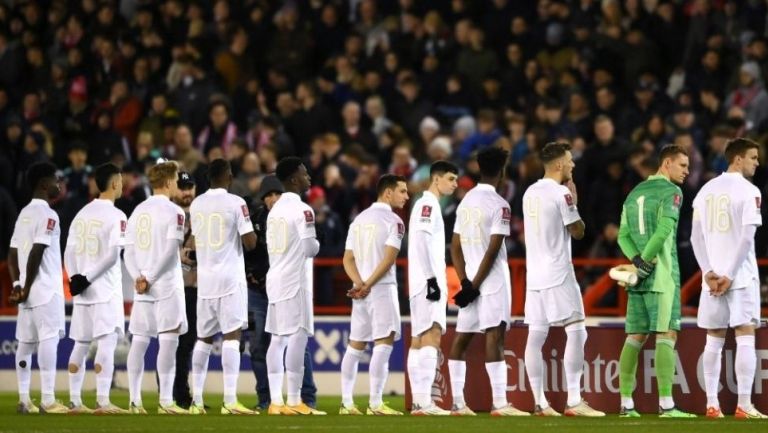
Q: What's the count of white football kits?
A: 10